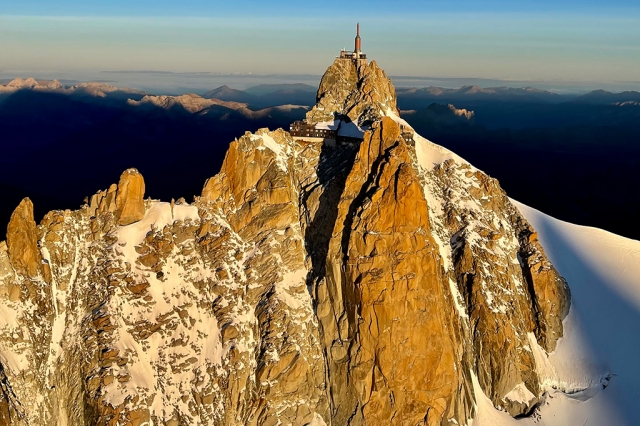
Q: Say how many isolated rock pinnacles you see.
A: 2